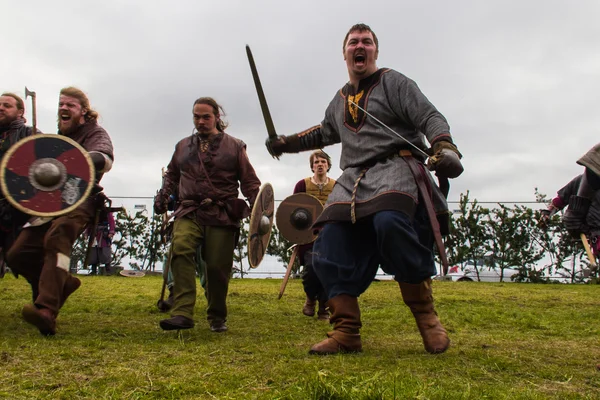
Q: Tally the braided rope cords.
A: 1